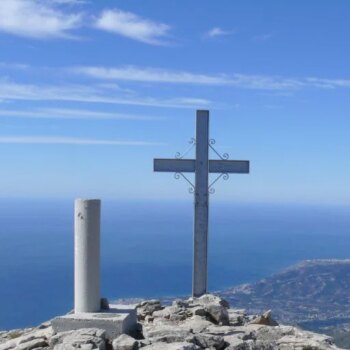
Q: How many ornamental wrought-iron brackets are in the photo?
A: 4